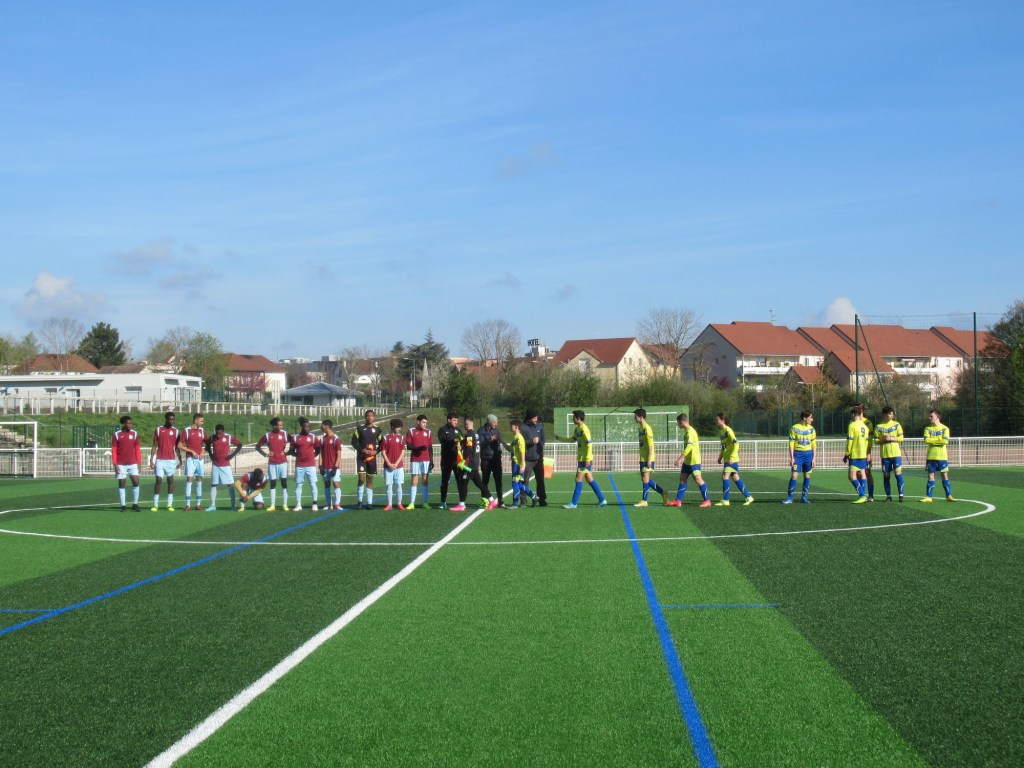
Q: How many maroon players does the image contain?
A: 10